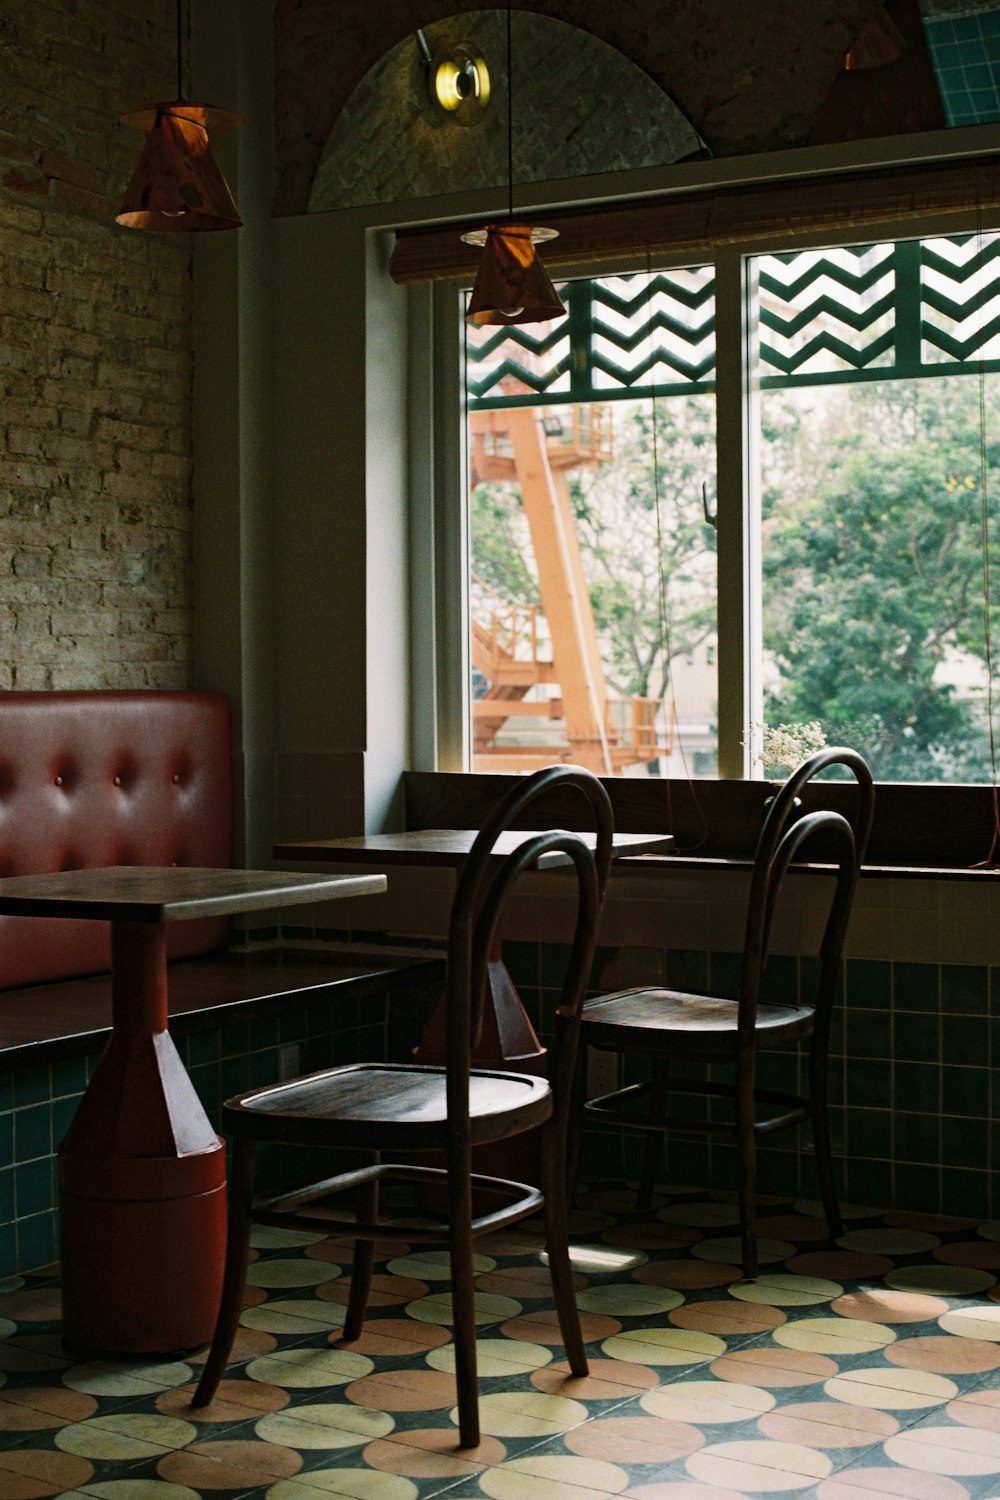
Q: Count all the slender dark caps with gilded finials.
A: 0